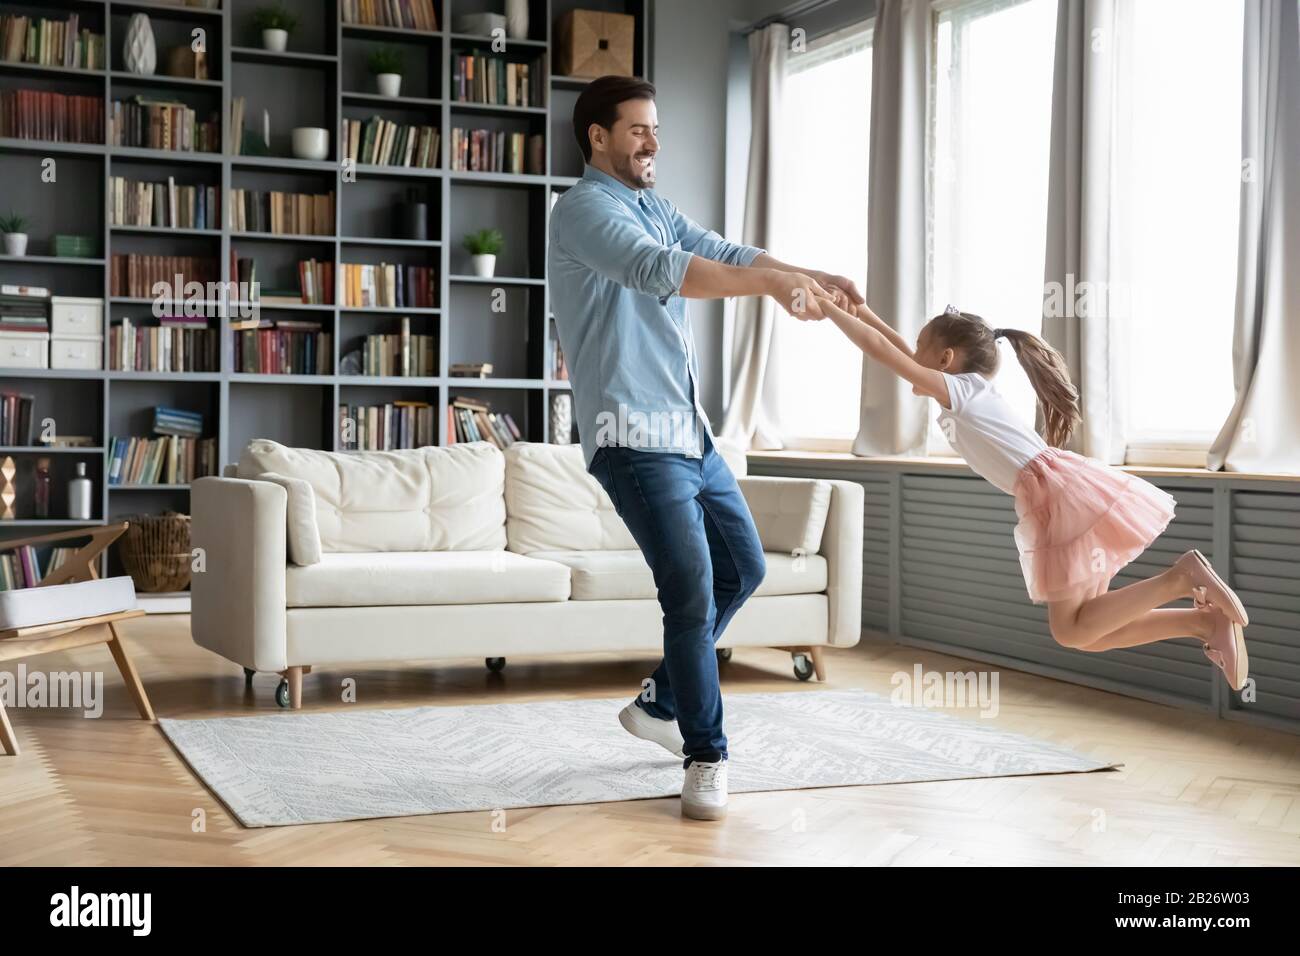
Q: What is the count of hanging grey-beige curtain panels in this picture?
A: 4